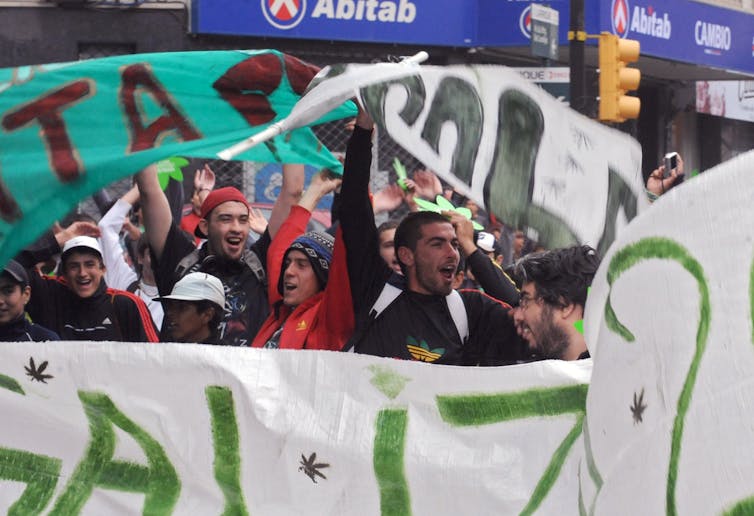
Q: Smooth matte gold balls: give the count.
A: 0